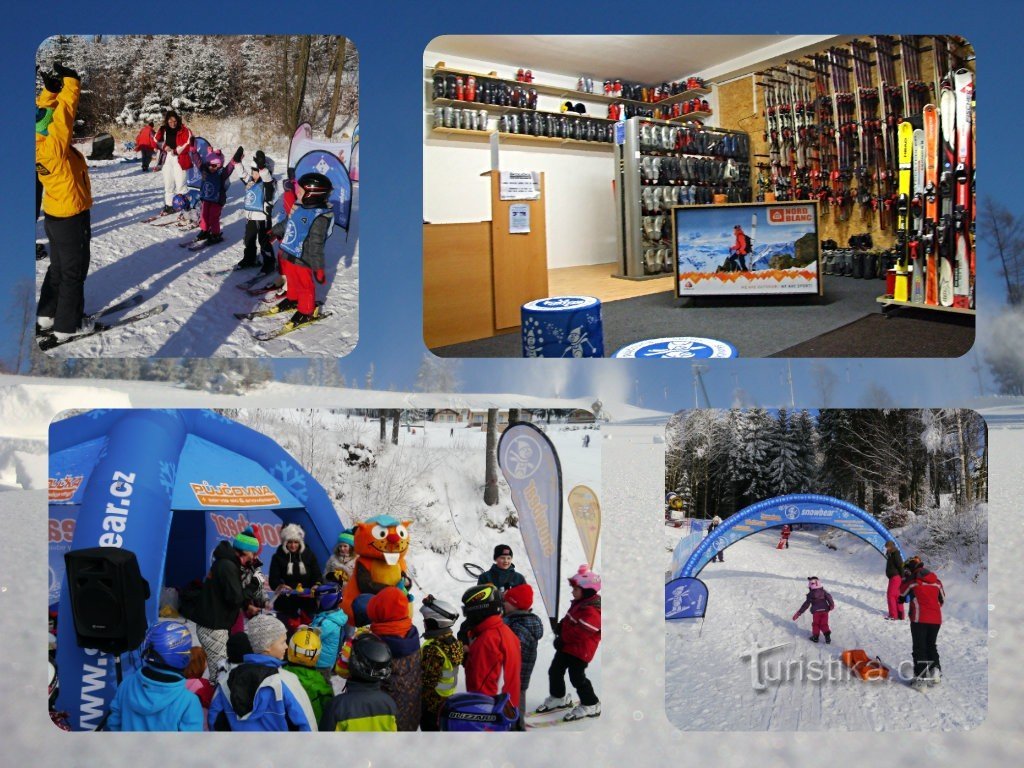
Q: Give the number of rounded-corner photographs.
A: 4